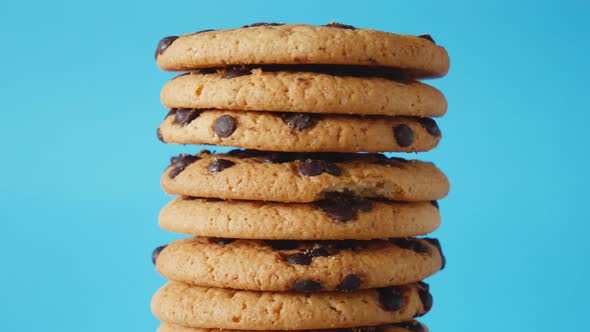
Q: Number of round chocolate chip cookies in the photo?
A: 8